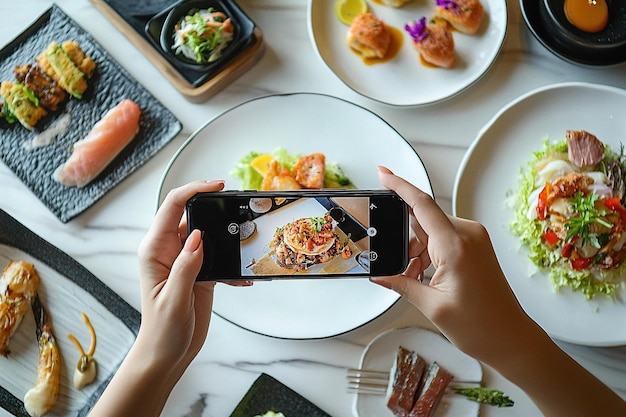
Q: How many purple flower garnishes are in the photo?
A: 2